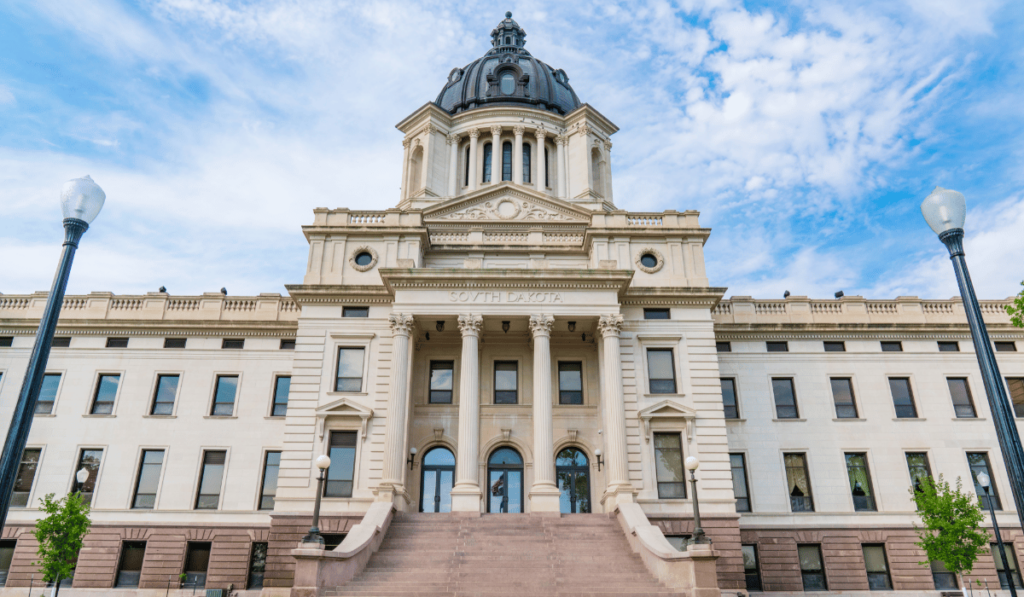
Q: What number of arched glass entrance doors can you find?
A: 3